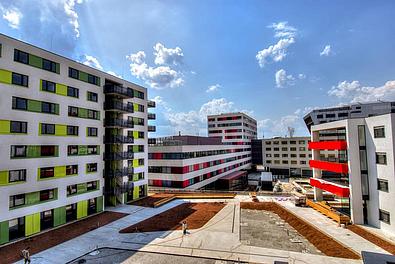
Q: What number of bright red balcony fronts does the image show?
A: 3